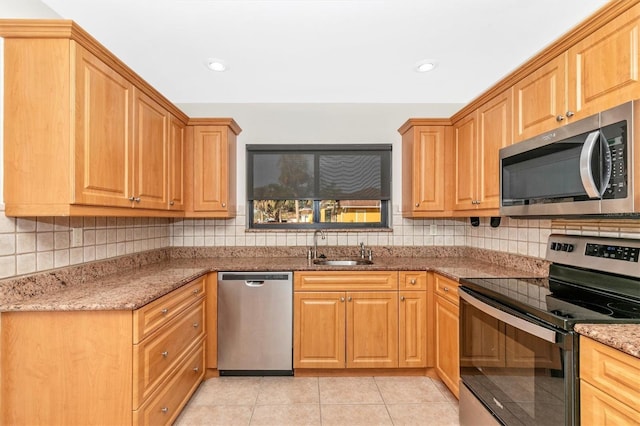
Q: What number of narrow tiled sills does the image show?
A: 1